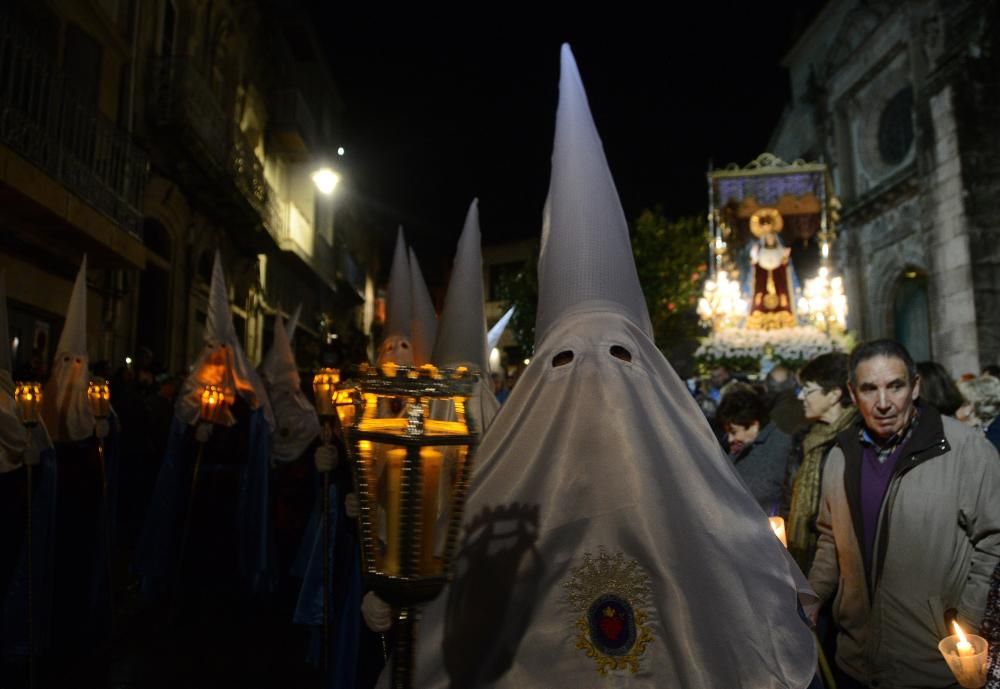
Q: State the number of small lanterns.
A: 5